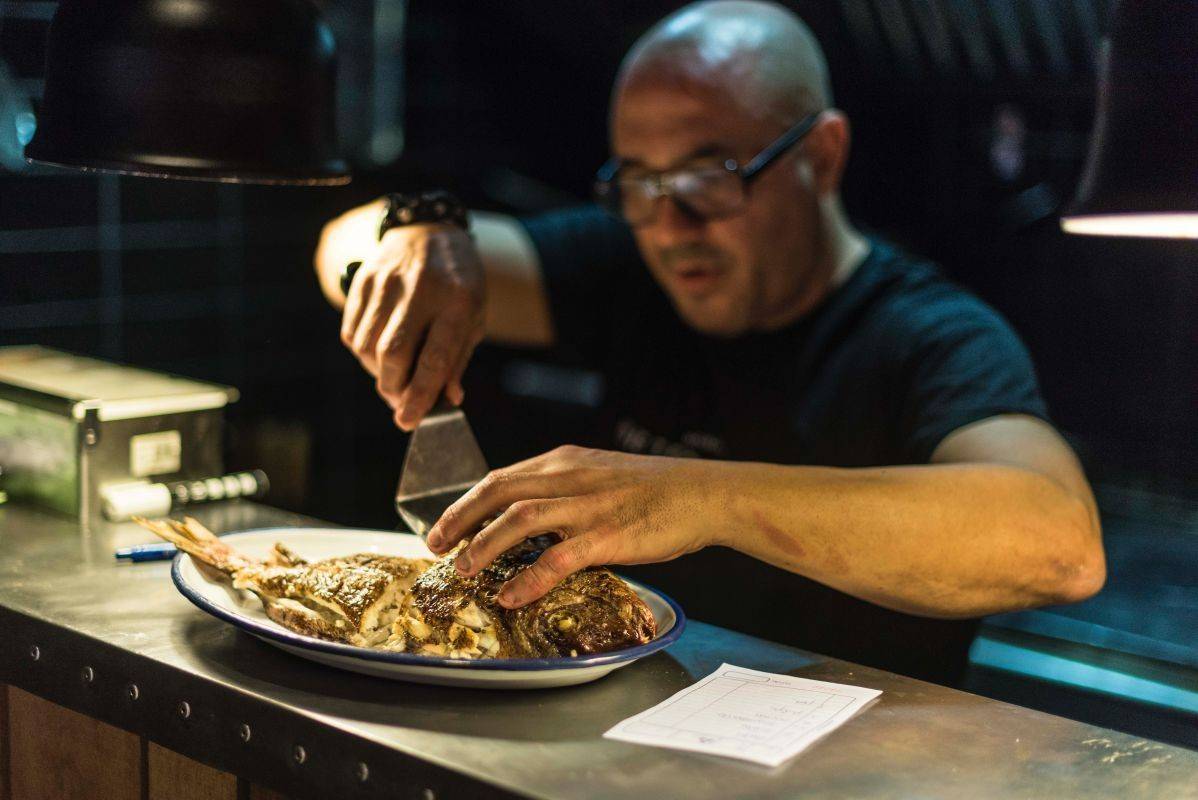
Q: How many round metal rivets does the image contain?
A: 8